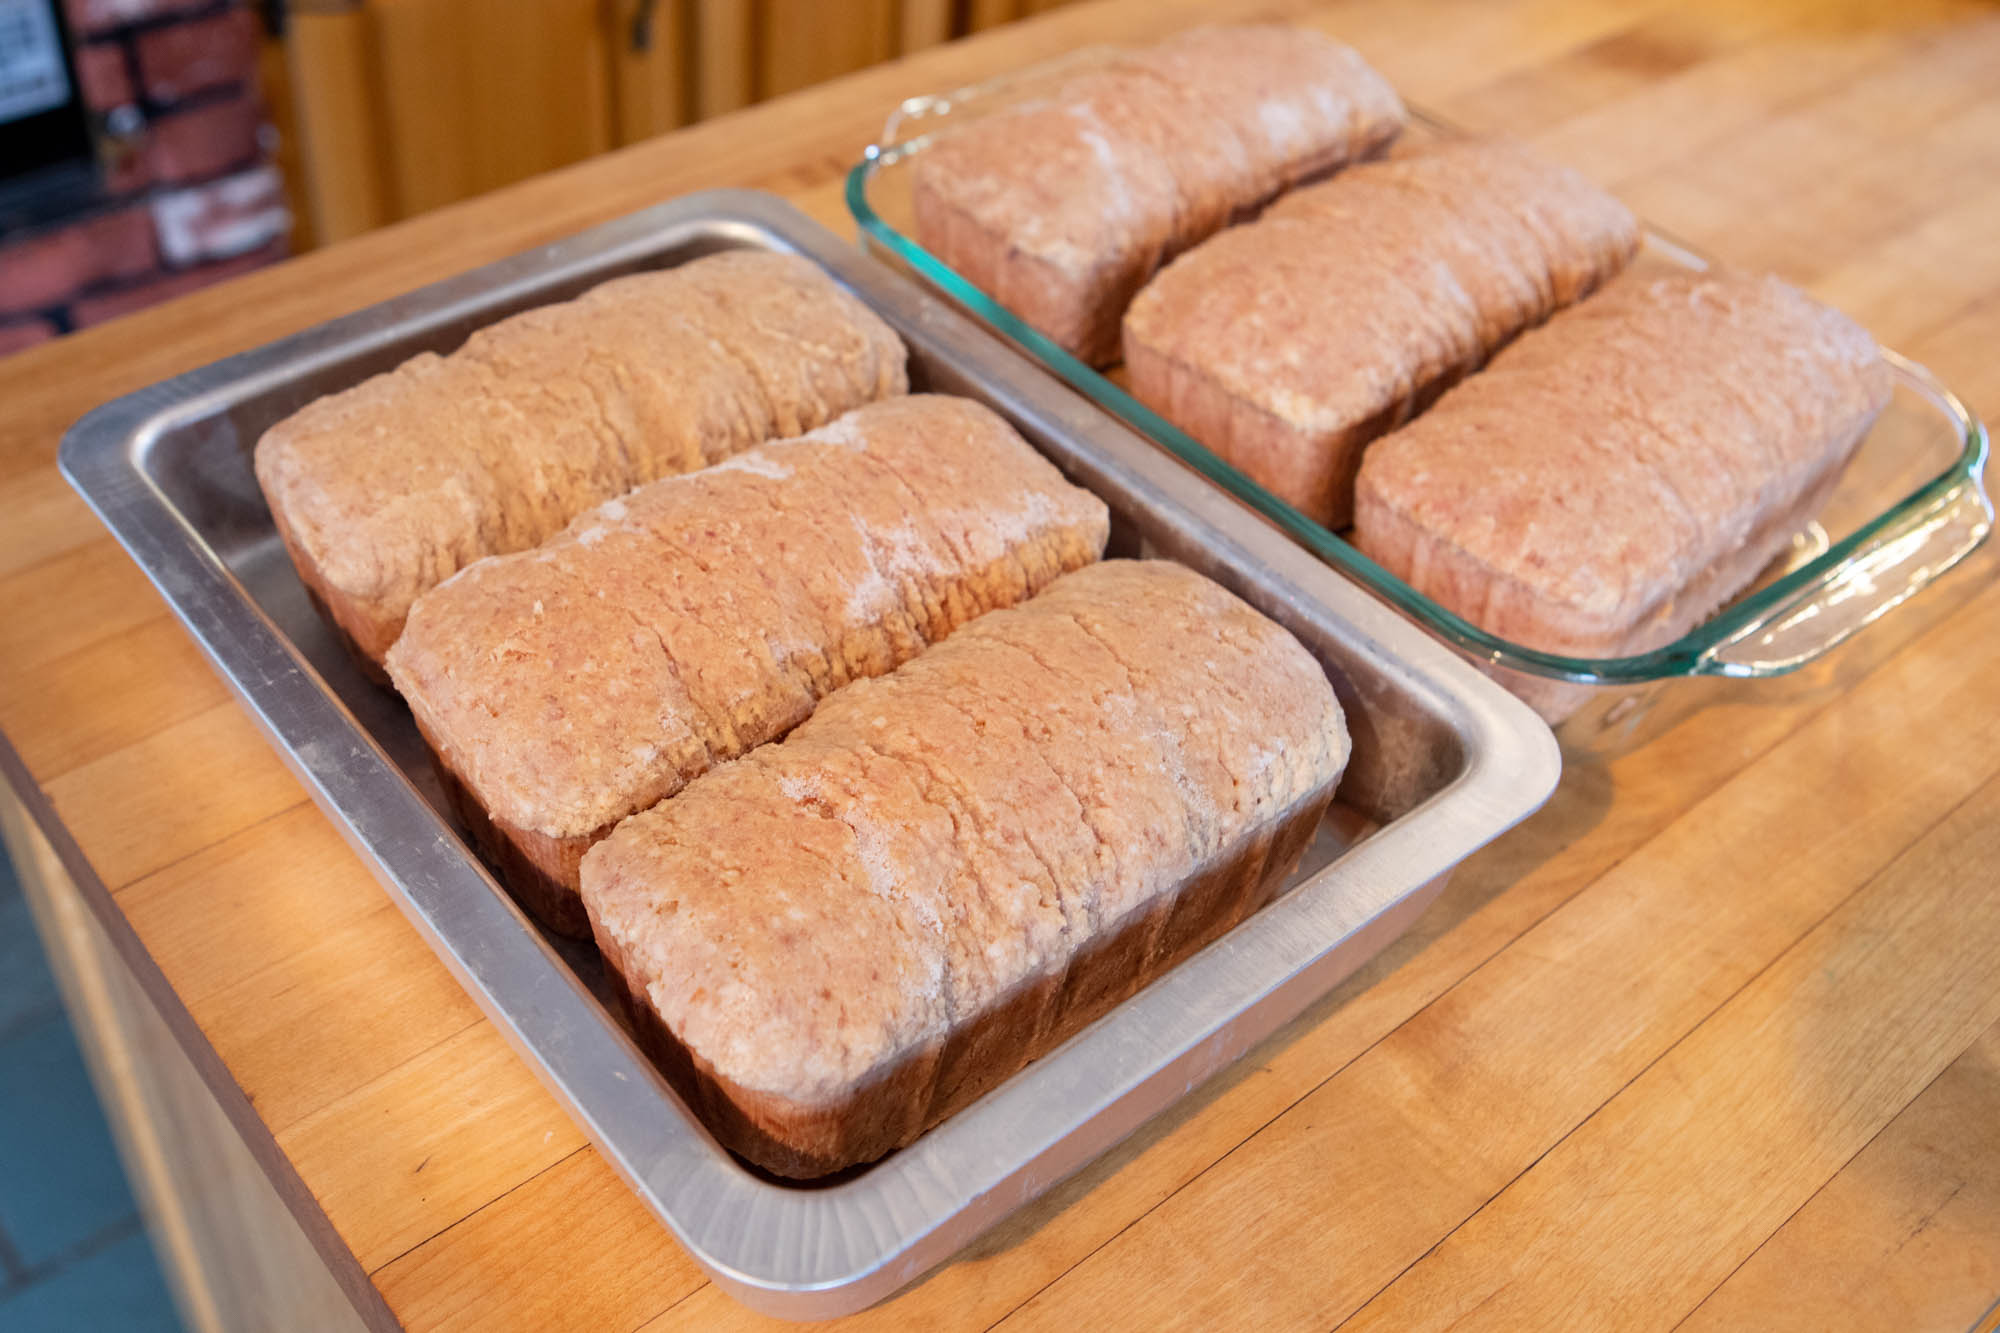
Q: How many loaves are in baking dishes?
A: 6